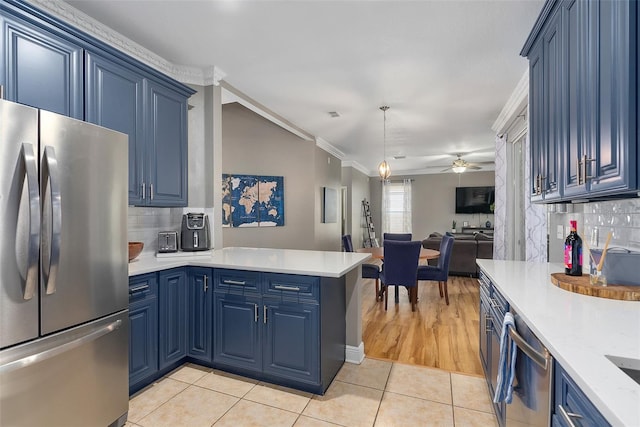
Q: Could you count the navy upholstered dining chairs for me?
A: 4